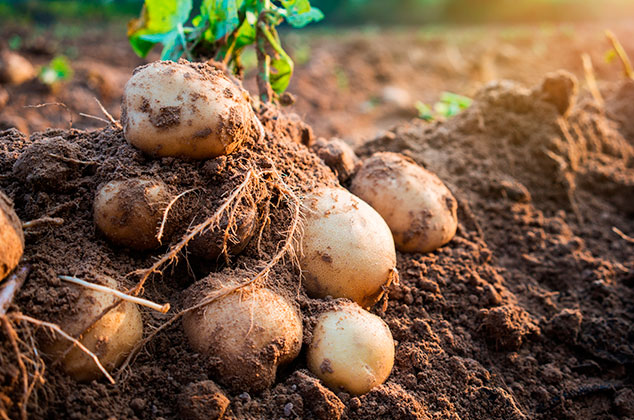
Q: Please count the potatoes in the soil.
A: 9